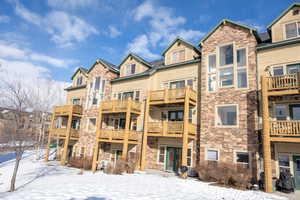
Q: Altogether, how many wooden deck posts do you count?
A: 7